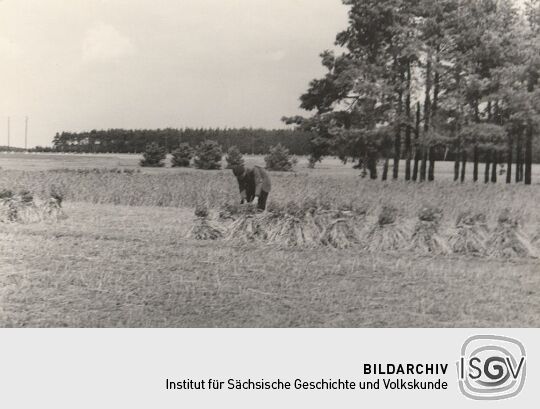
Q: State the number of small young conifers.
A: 5